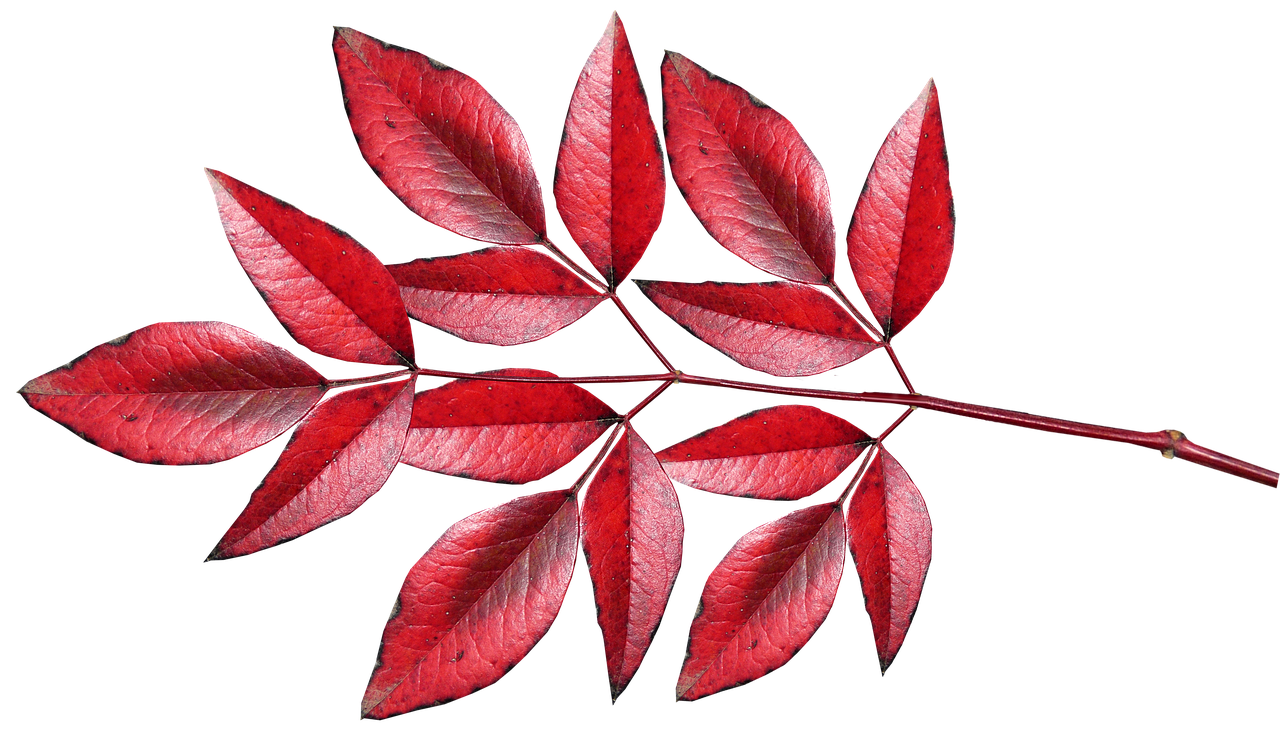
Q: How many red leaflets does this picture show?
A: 15